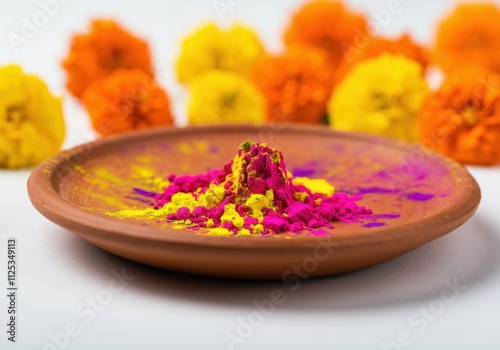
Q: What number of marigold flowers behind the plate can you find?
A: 11